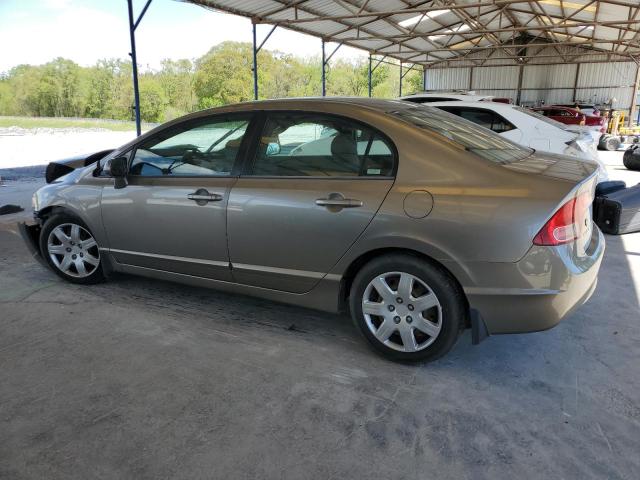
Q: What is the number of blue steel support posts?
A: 5